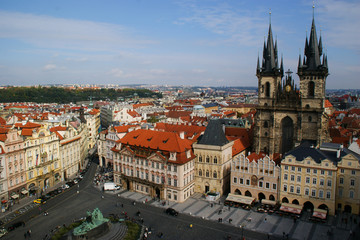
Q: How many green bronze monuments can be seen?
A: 1